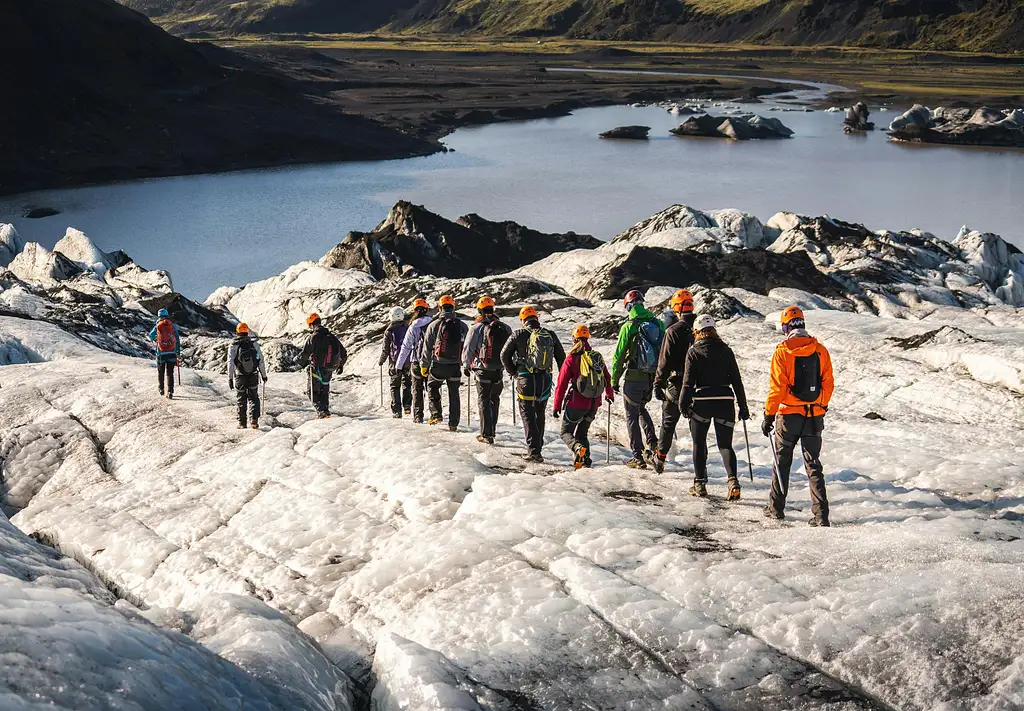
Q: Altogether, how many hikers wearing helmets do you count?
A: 13